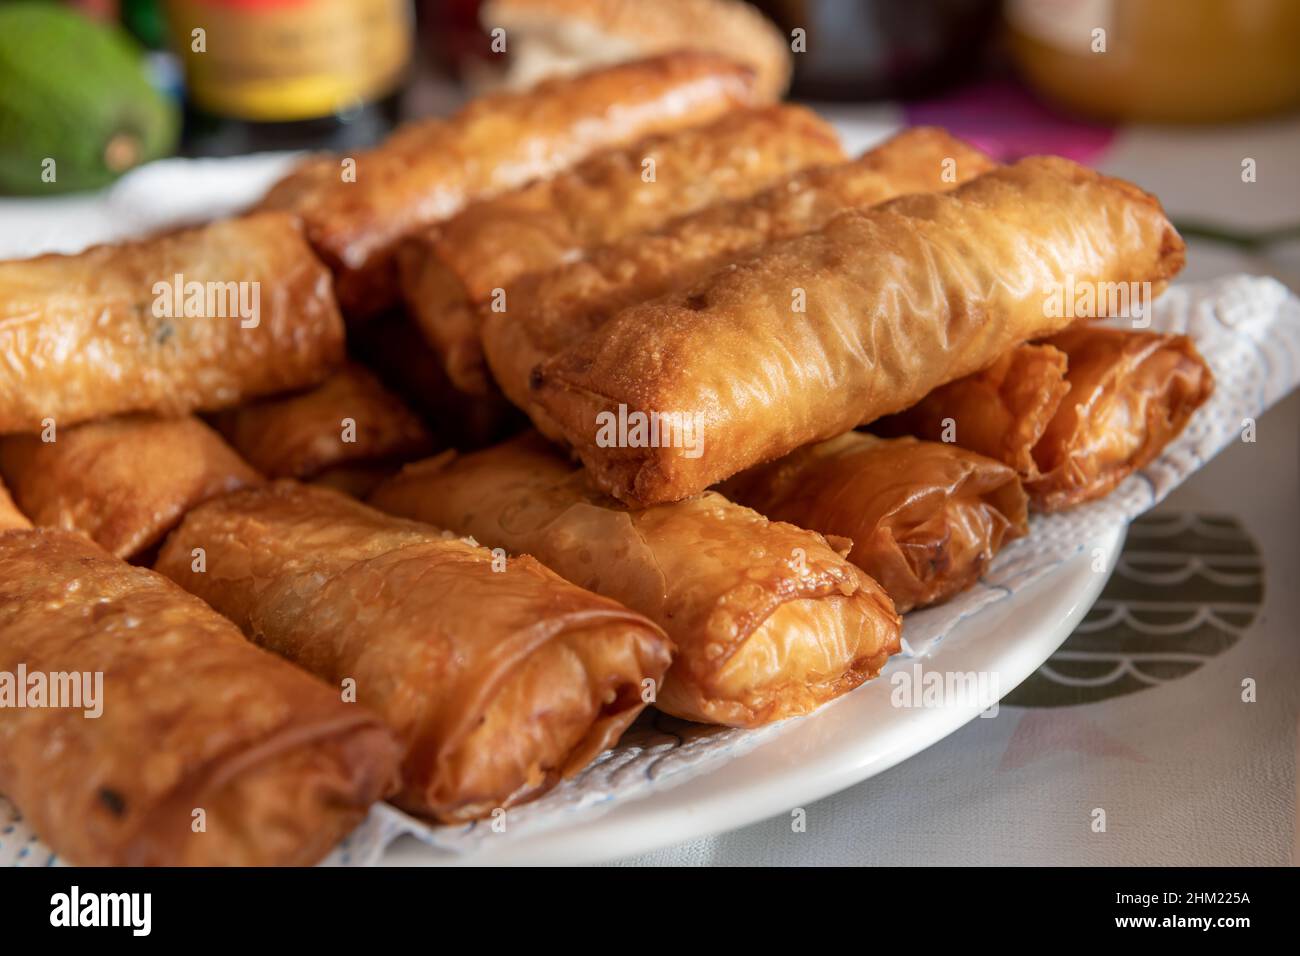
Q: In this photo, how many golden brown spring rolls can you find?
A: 13